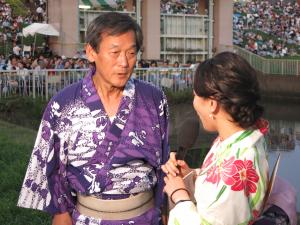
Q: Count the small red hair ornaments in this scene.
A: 1